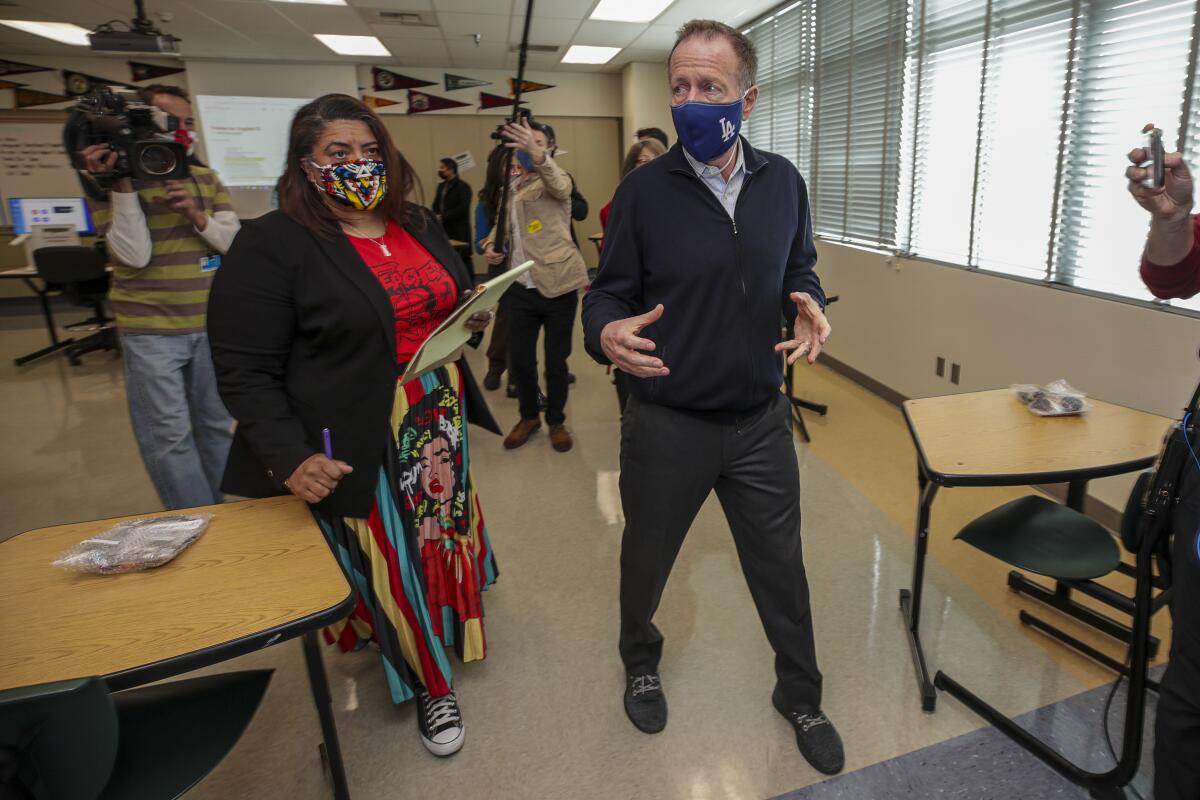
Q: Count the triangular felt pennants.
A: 11